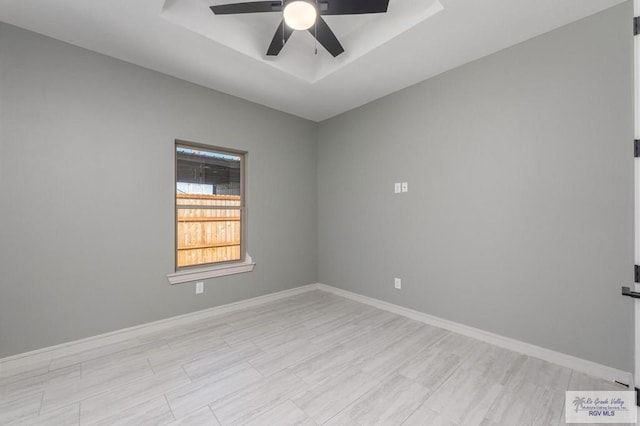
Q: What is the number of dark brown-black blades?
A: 4